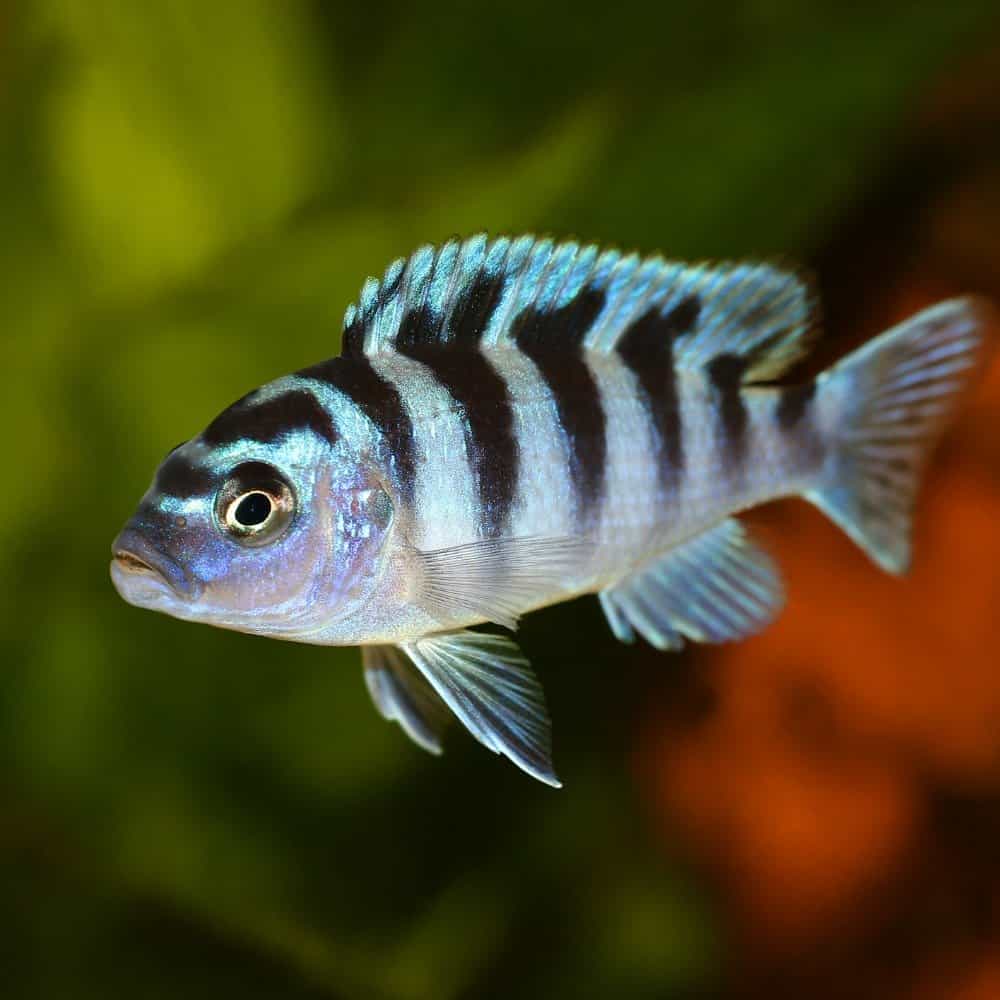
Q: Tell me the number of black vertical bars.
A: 6